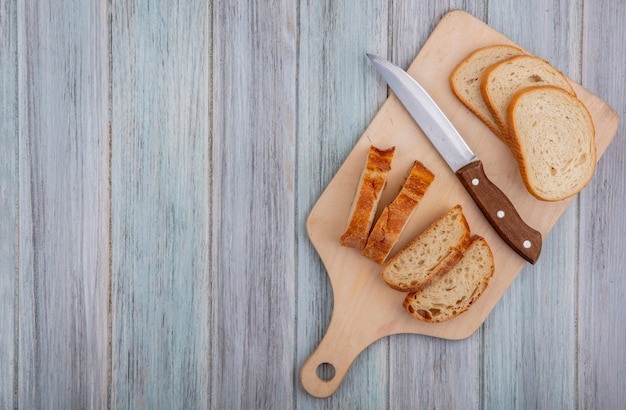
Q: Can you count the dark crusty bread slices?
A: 4